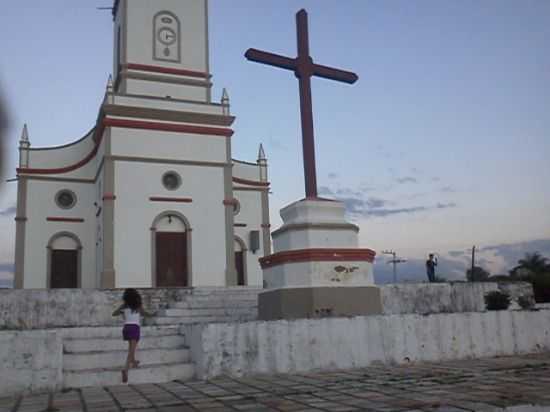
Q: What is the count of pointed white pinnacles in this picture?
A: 4